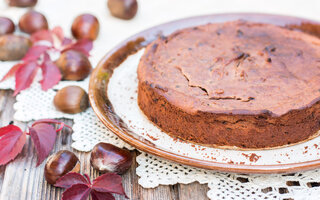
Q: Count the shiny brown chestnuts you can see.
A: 10